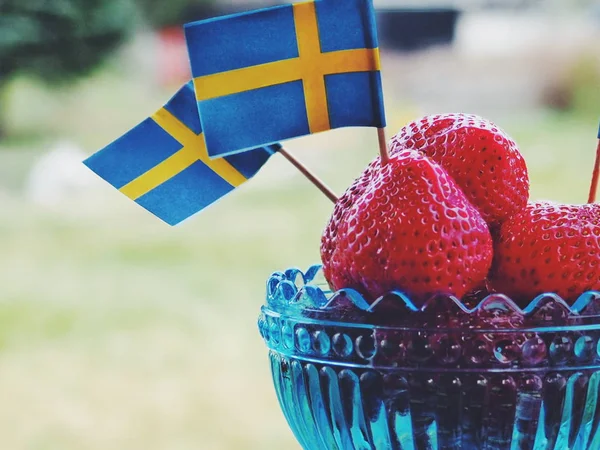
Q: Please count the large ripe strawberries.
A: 3